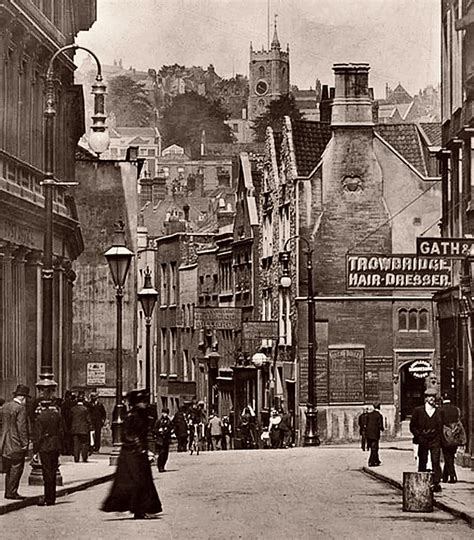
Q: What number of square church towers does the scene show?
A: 1